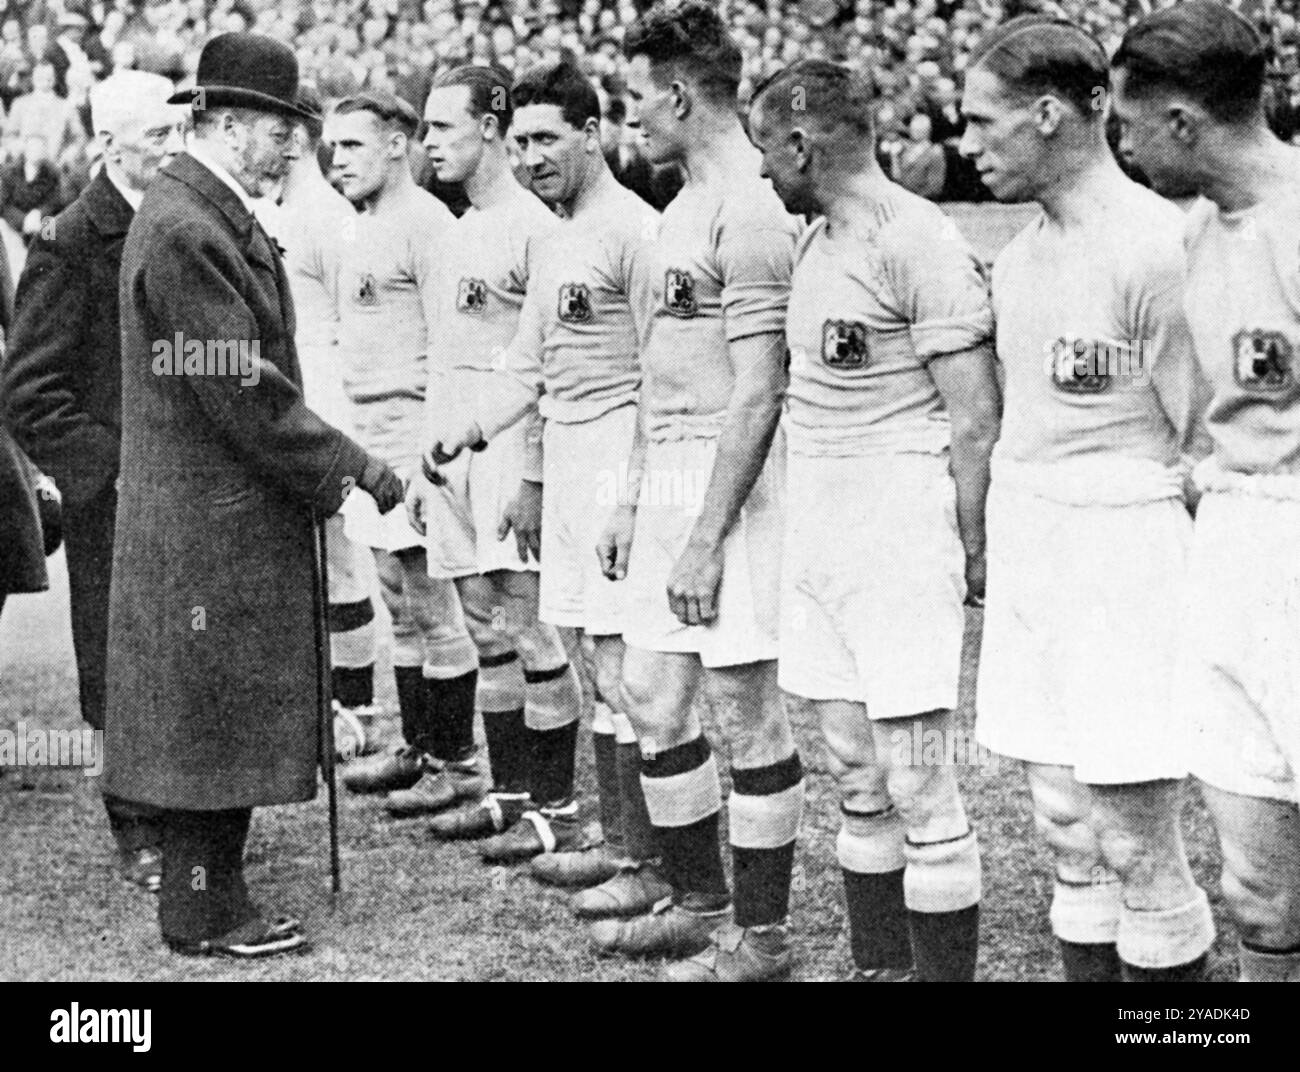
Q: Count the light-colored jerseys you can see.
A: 8